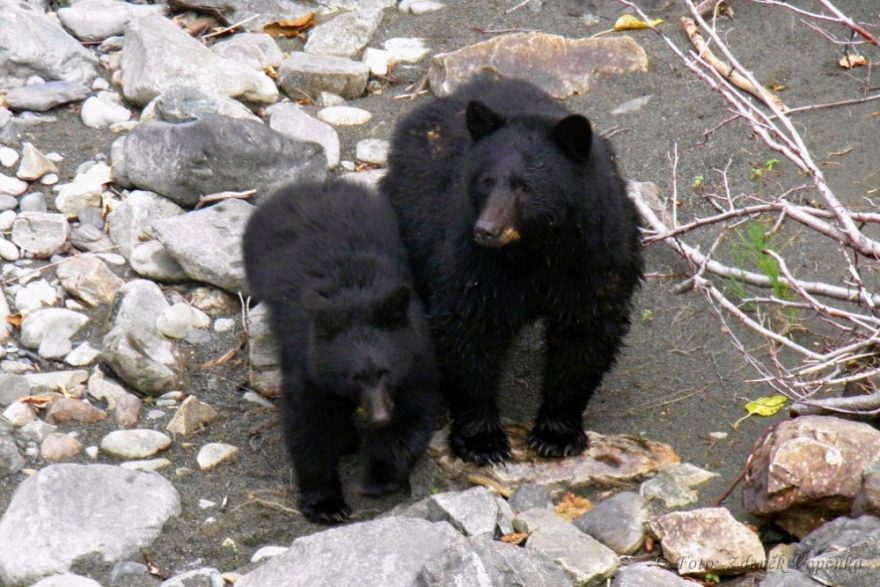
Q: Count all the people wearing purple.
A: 0